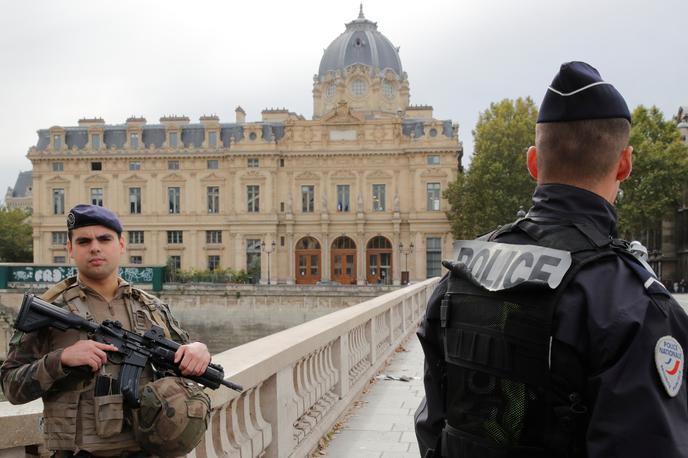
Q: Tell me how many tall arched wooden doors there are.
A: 3